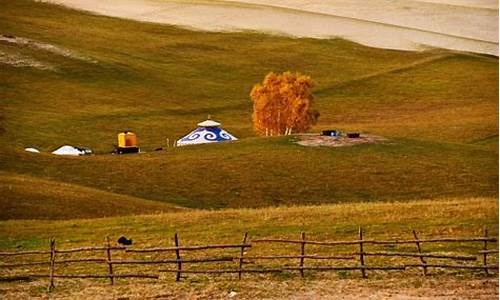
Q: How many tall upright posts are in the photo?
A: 8